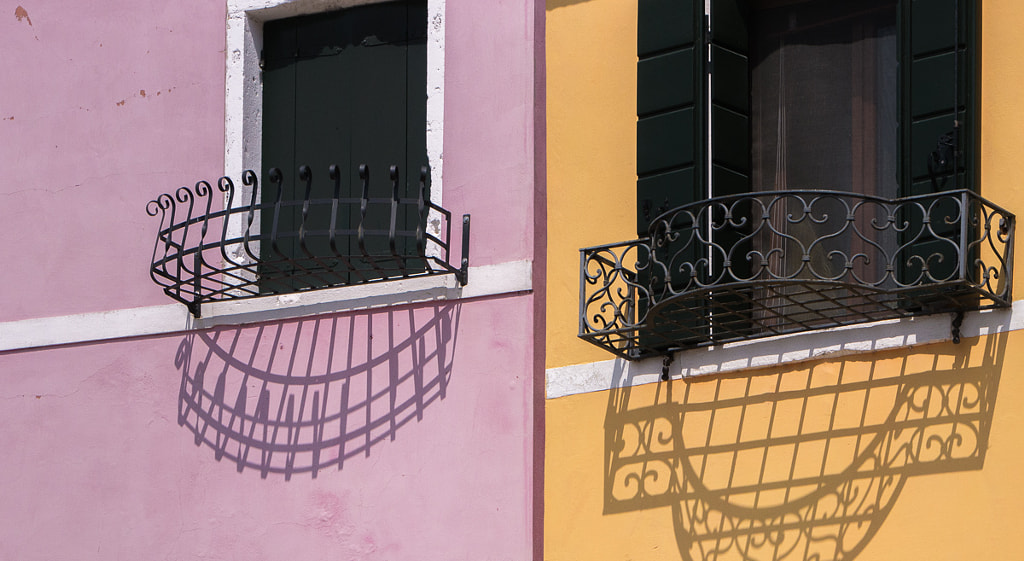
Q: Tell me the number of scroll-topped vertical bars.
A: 12